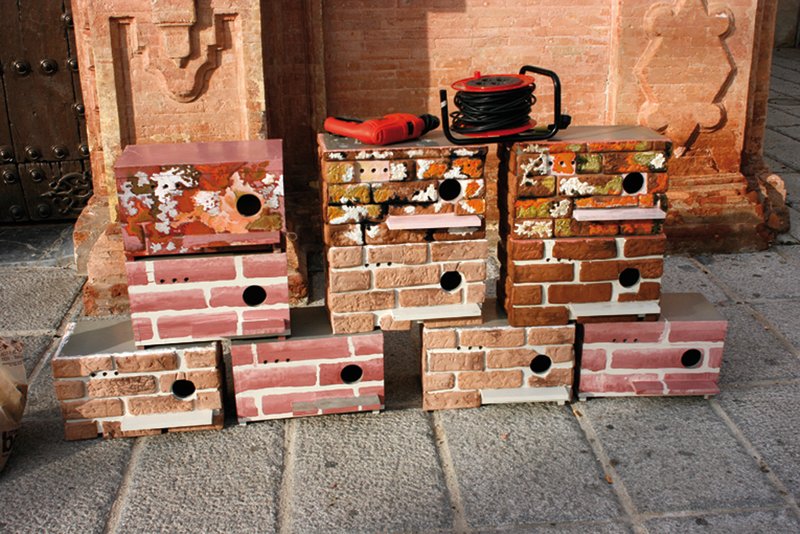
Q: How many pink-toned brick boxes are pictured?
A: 3